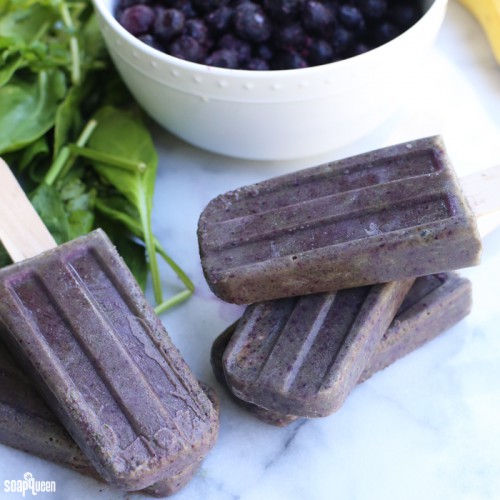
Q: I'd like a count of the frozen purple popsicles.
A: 5